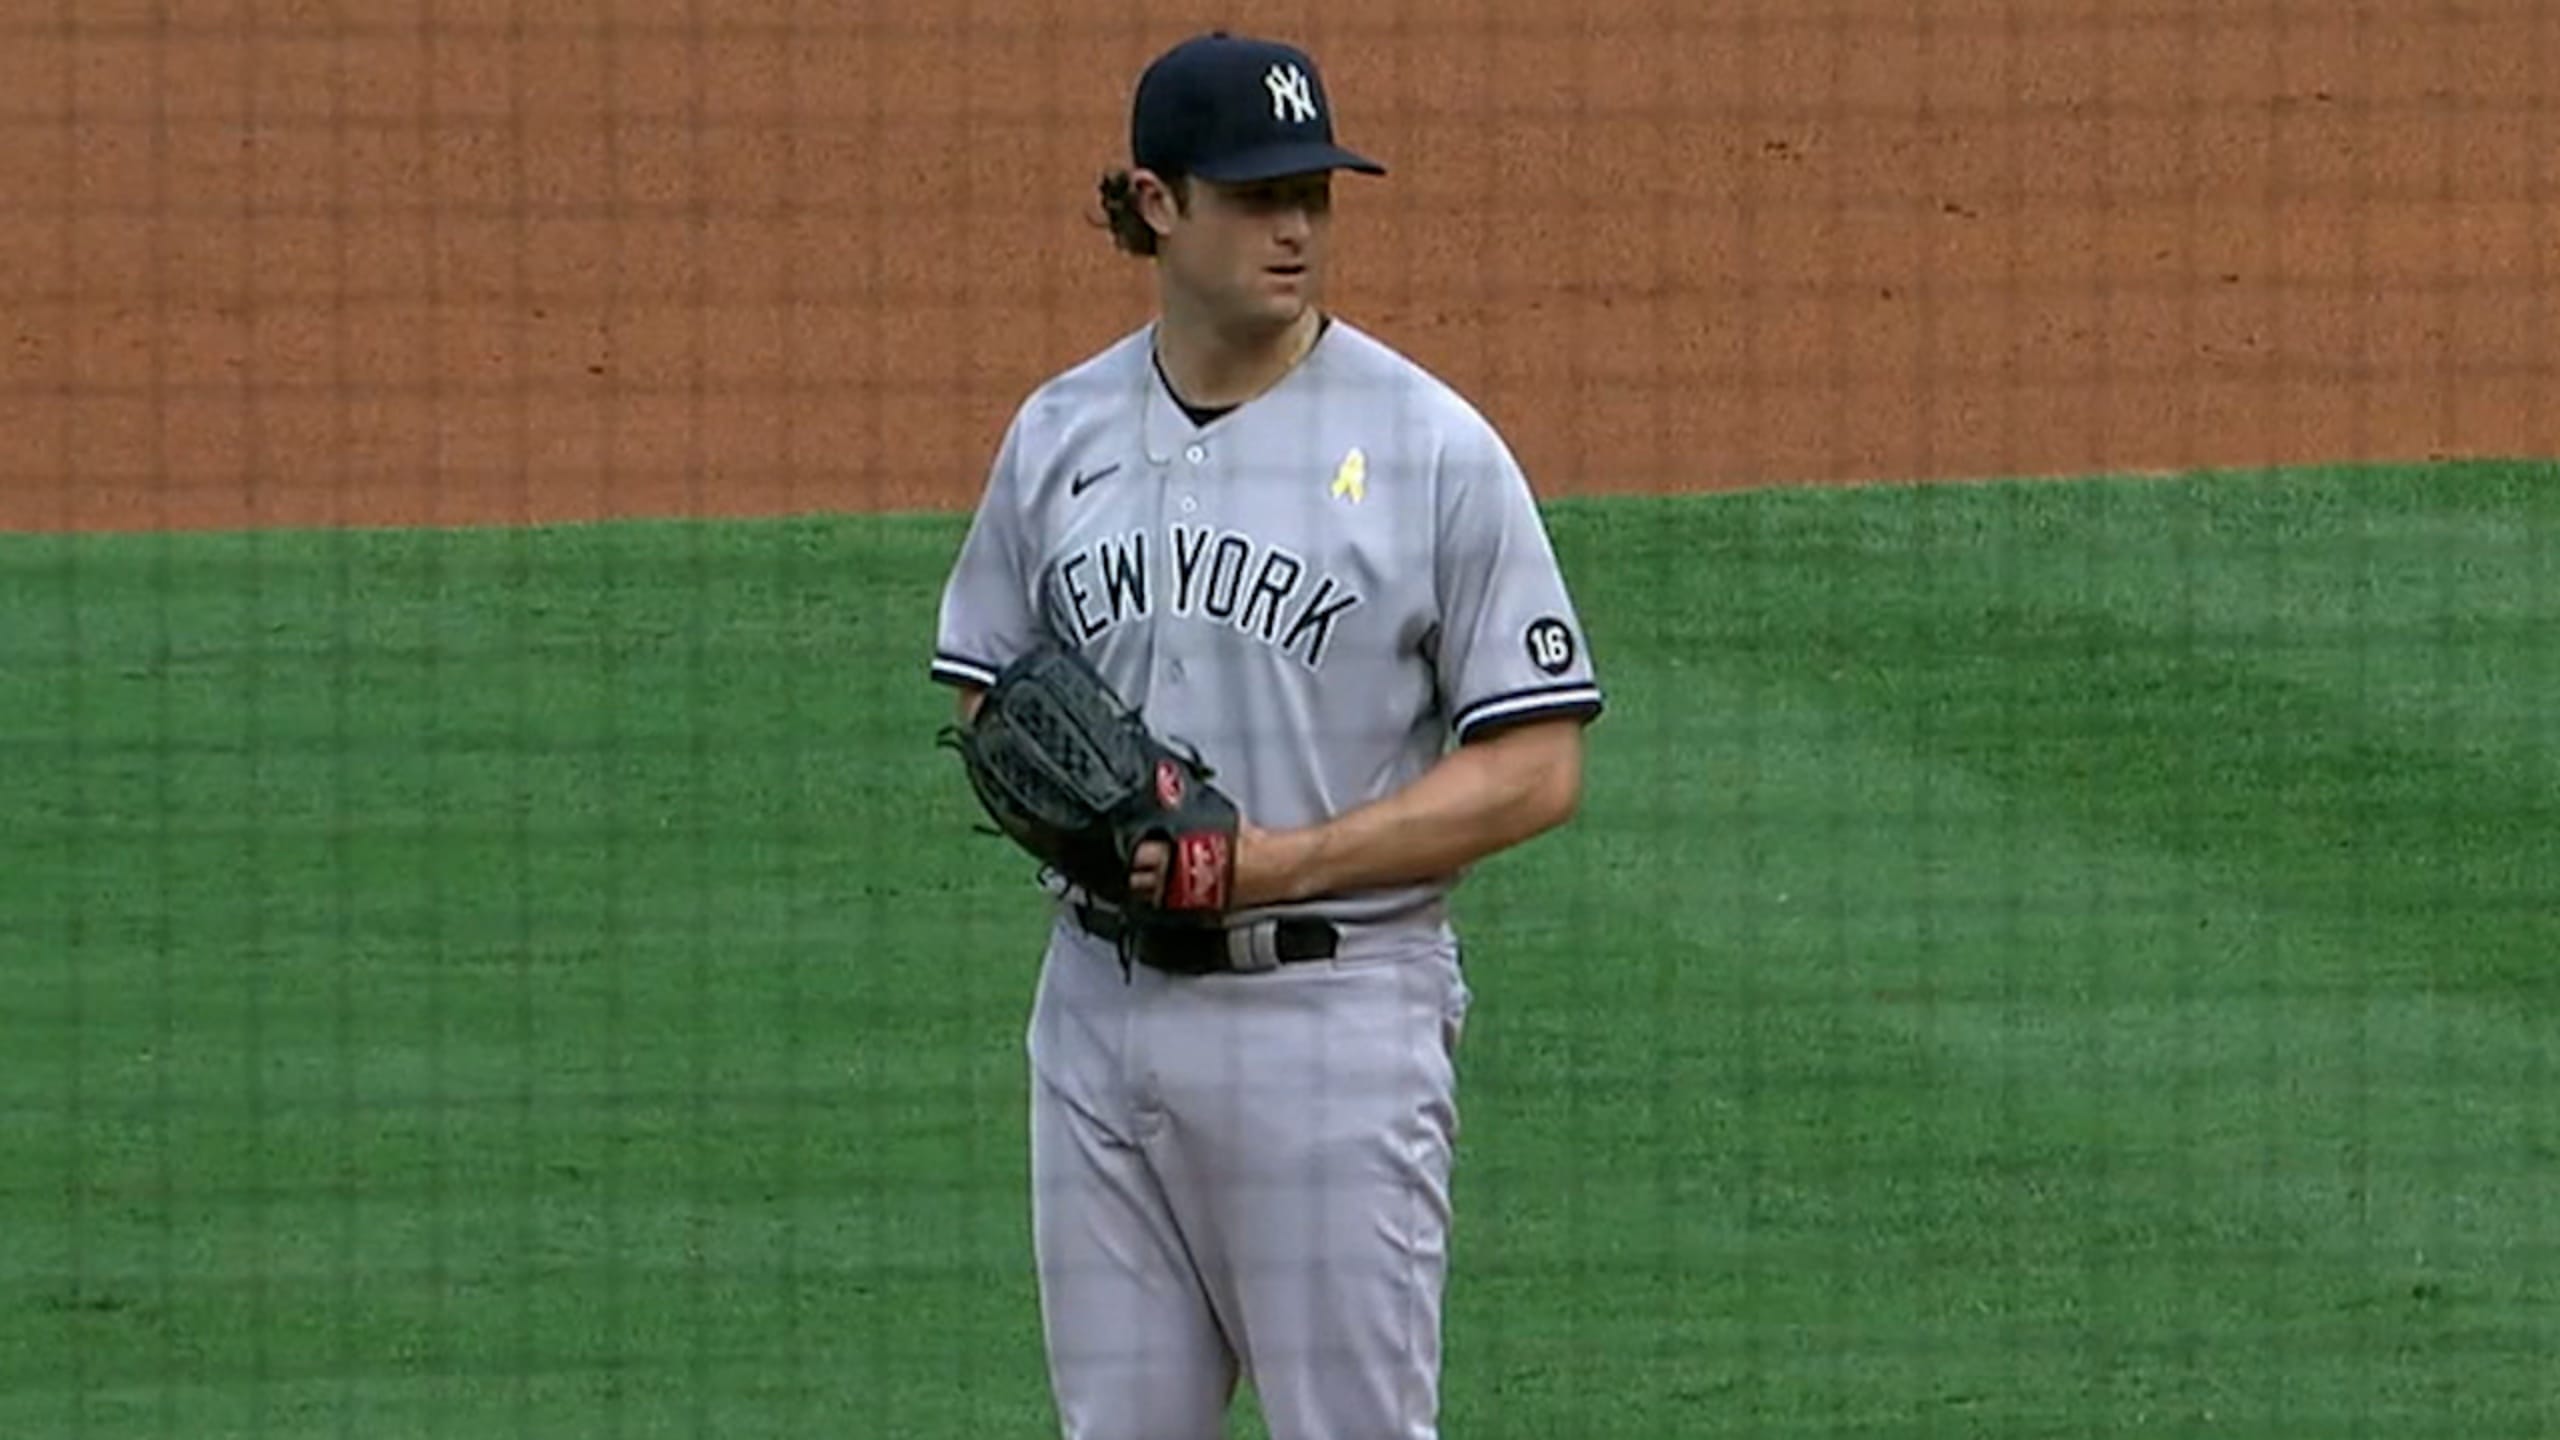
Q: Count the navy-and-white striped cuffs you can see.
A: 2